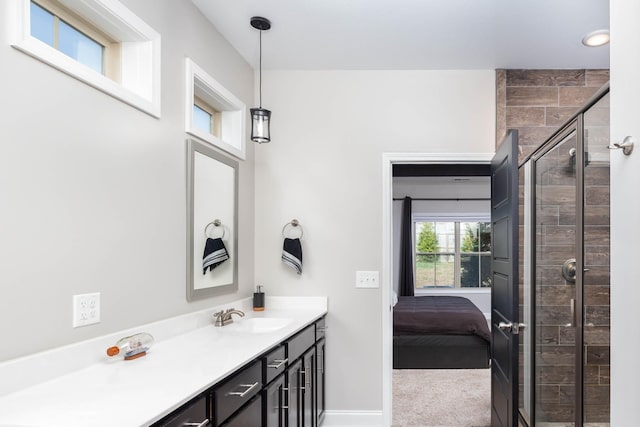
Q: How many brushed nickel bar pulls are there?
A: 8